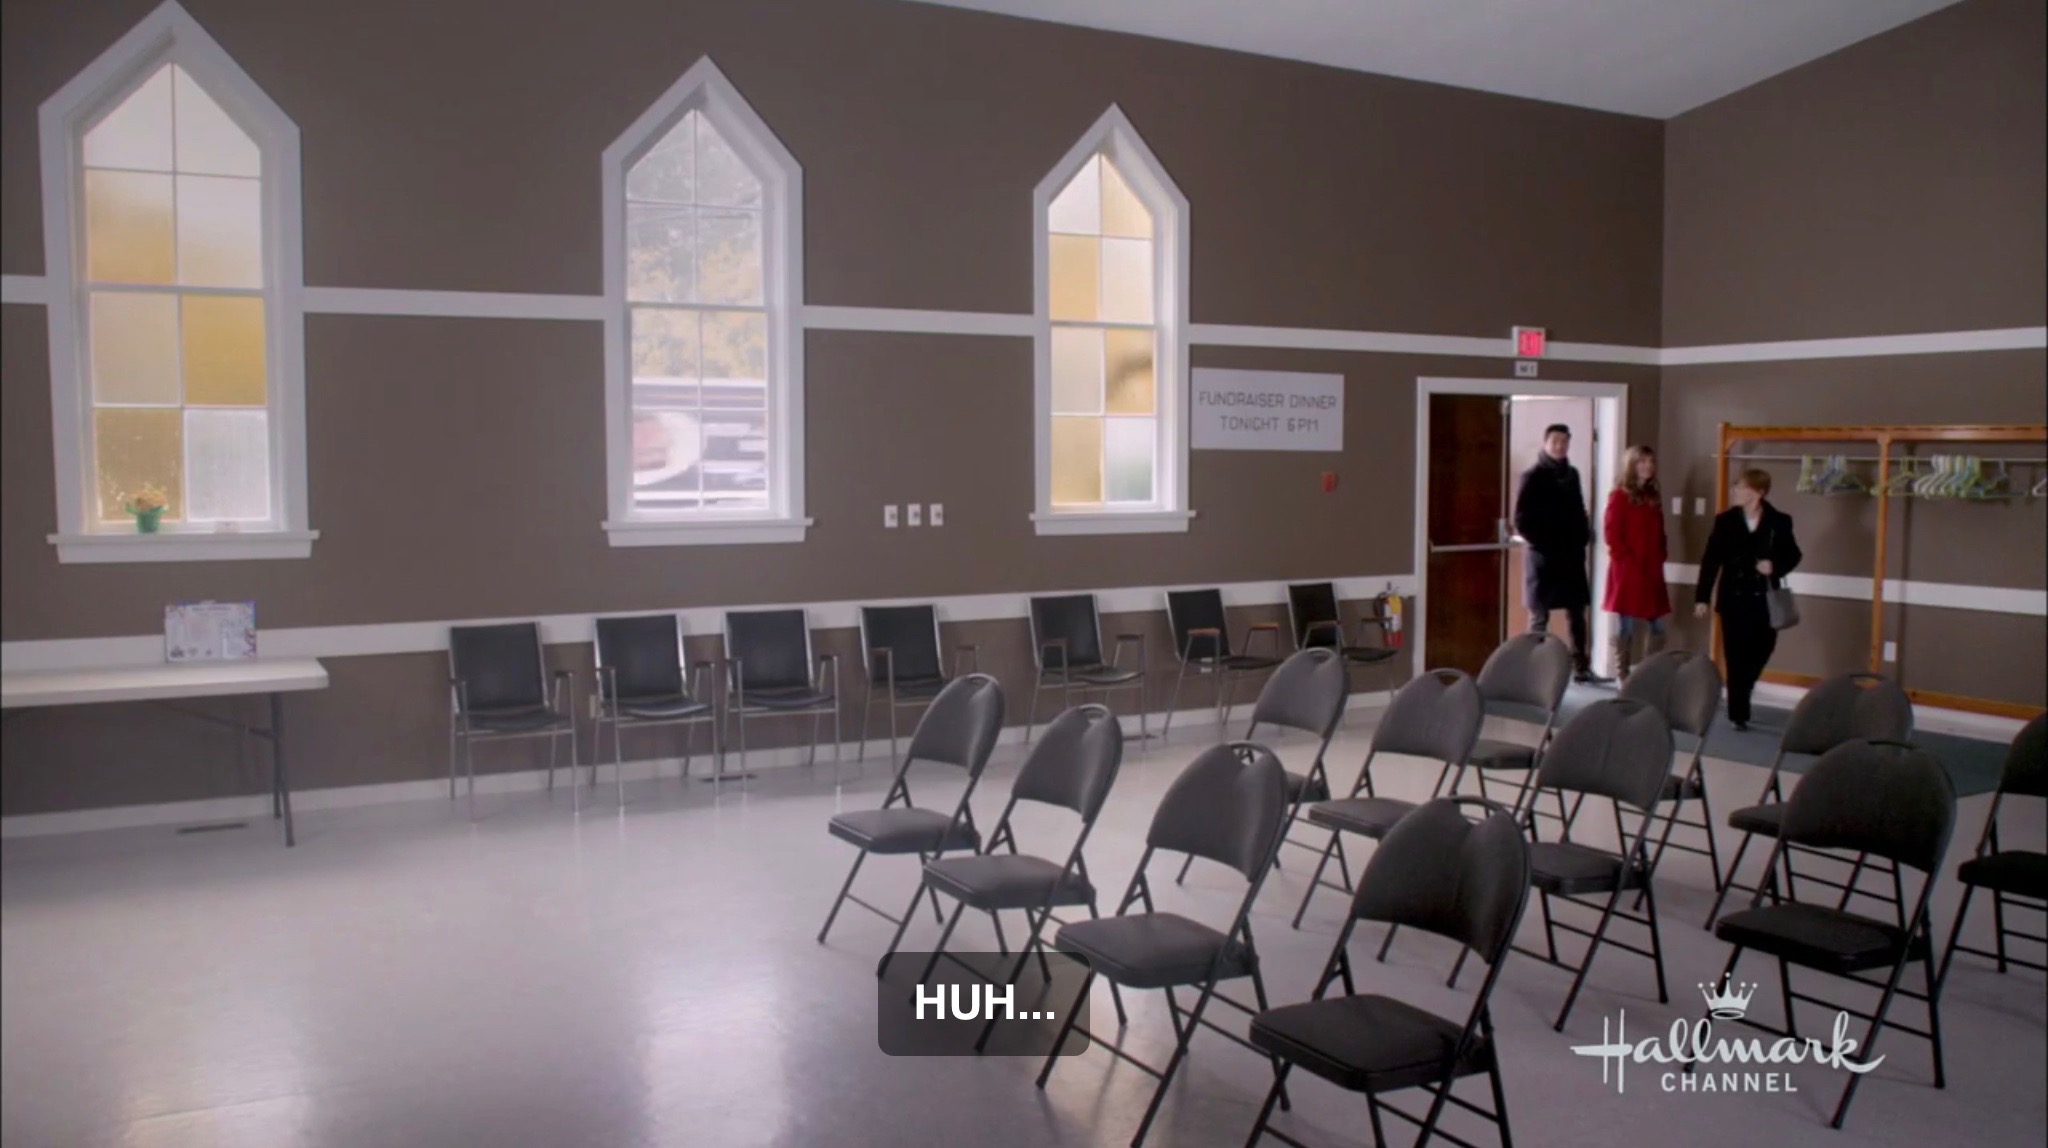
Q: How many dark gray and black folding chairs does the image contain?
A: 12